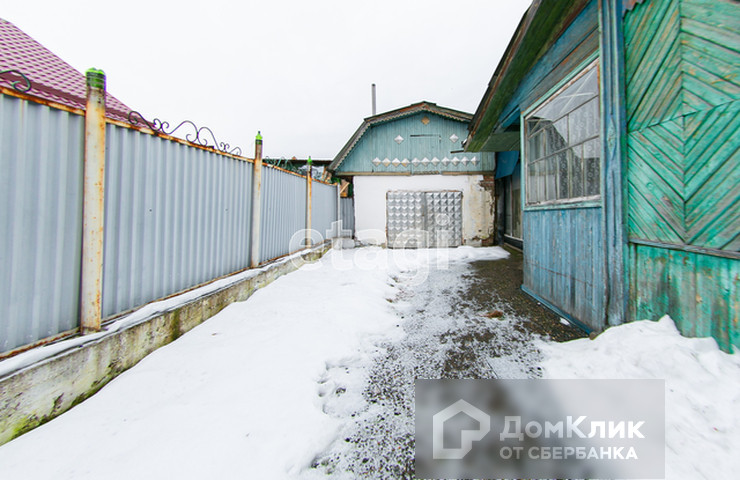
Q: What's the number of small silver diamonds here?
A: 13